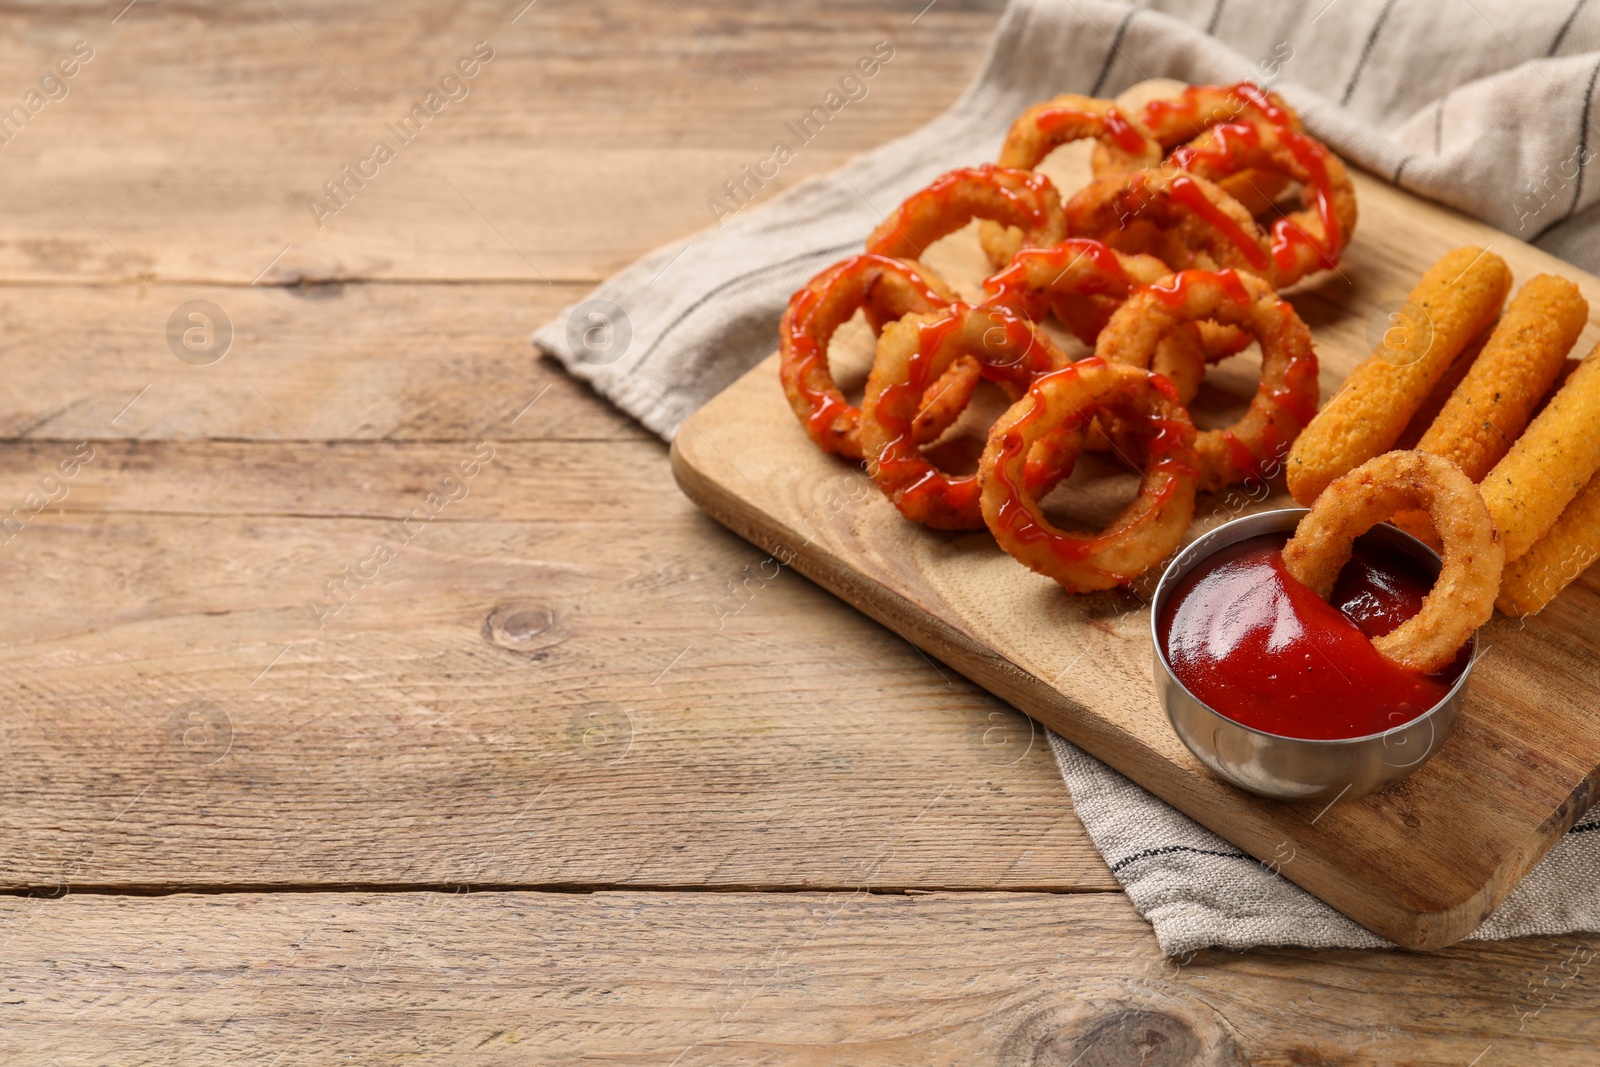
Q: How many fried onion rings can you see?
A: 11